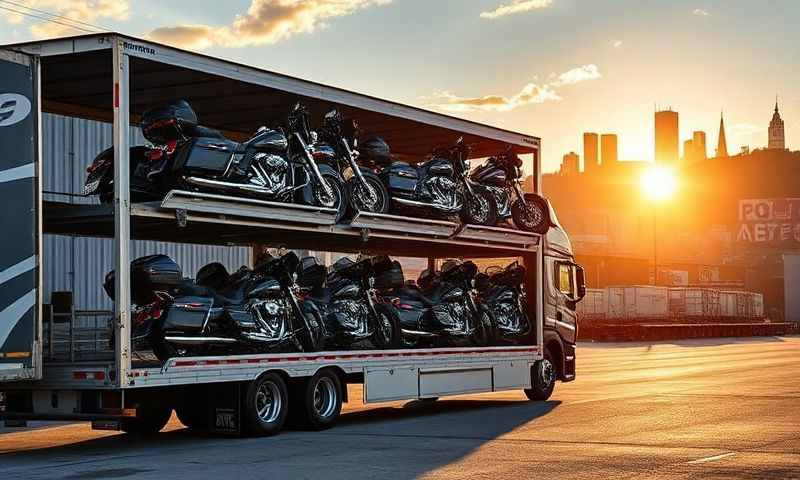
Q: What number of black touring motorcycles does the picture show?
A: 8